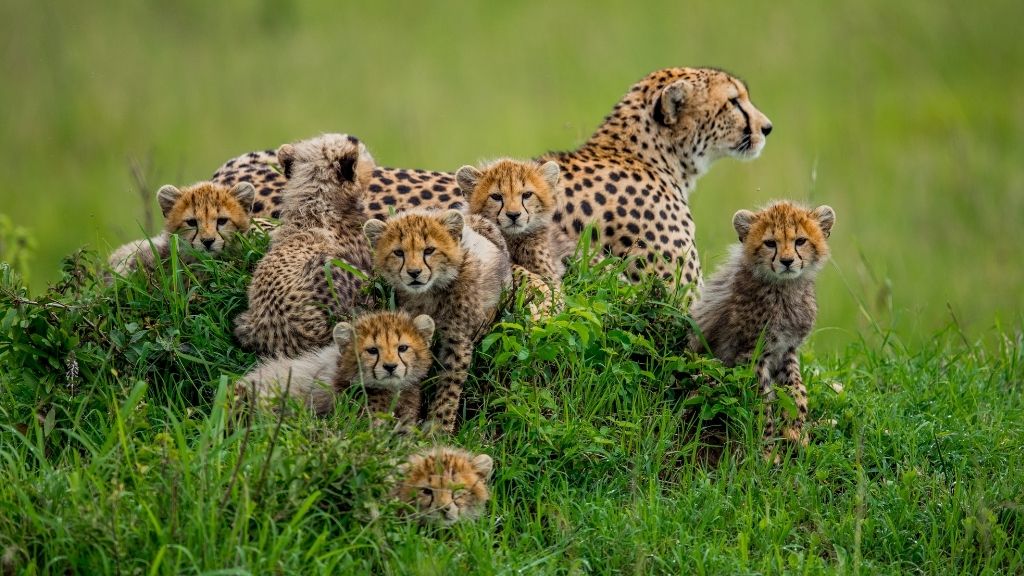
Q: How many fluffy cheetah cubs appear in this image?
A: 7